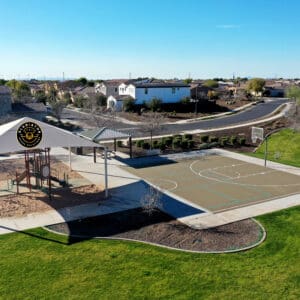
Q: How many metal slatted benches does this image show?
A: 0